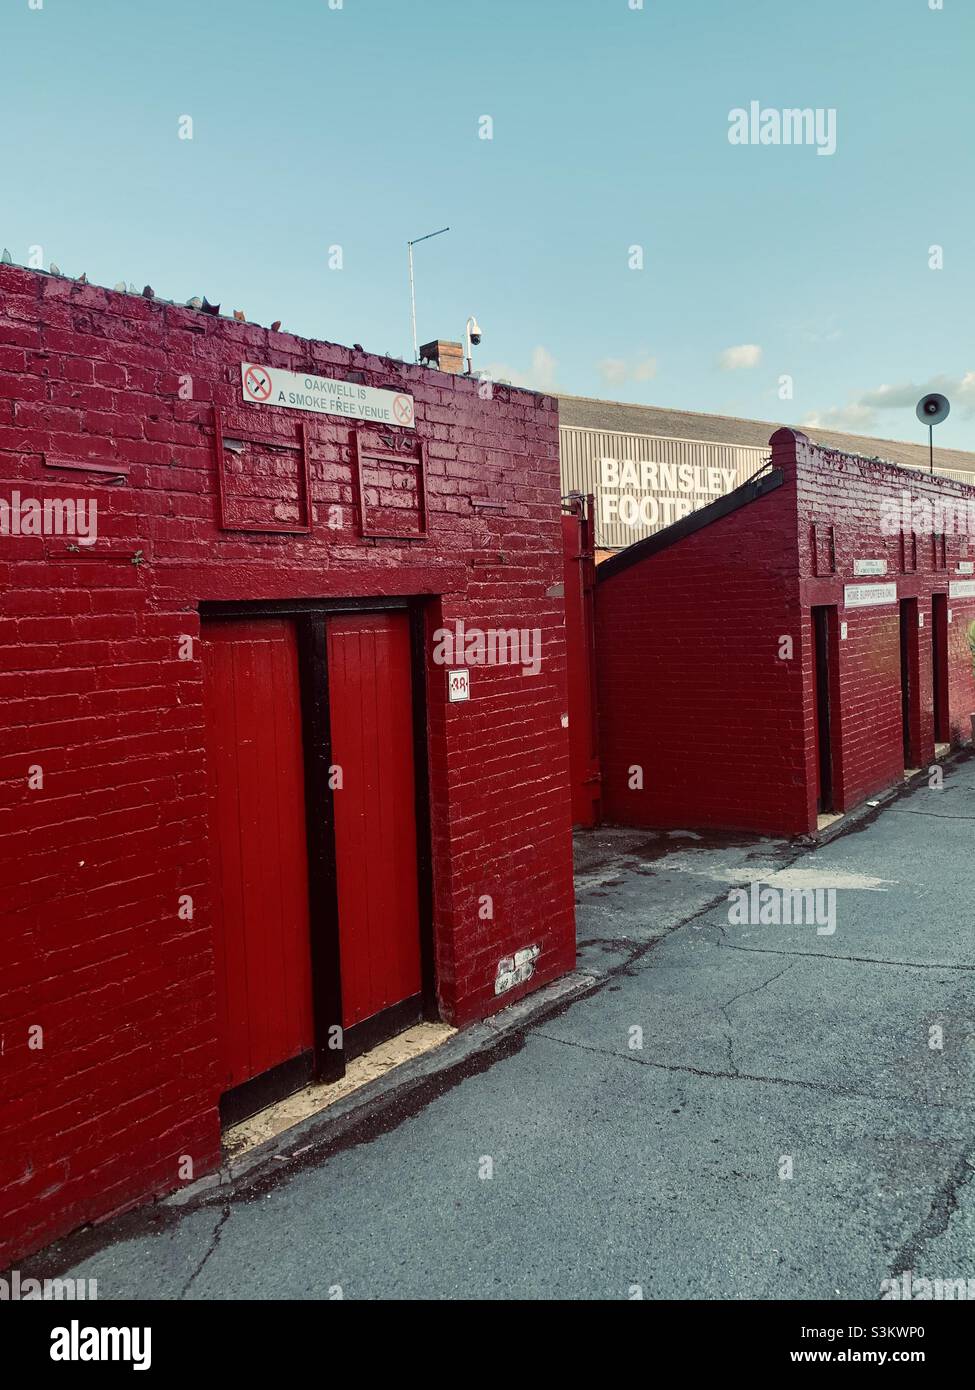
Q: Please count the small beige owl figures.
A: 0